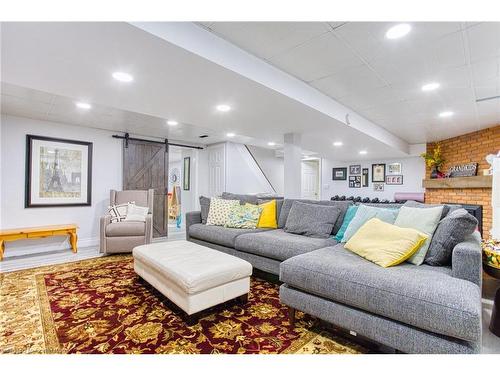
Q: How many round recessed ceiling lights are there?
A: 11